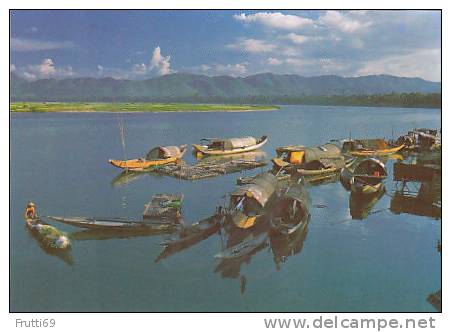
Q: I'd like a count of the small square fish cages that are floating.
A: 1